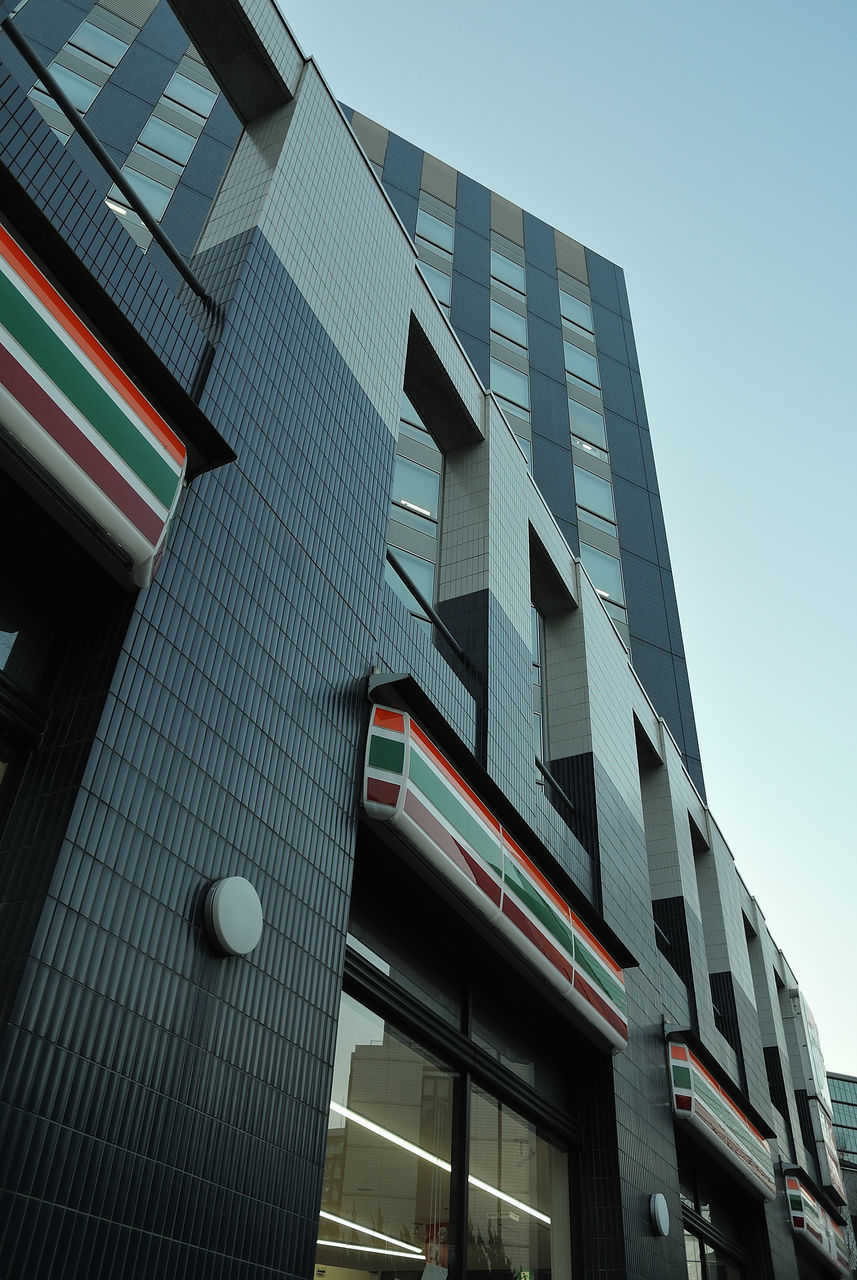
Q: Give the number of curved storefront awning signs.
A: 4